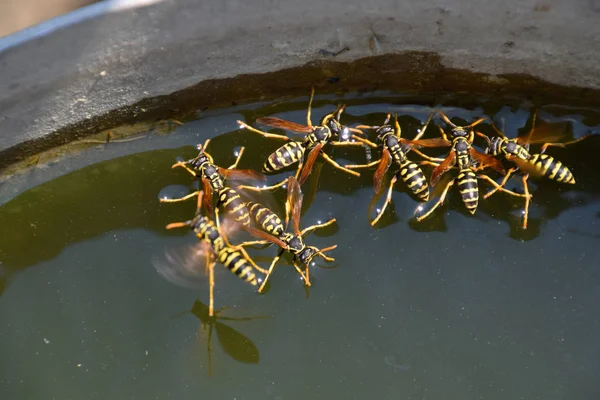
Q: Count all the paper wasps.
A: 7